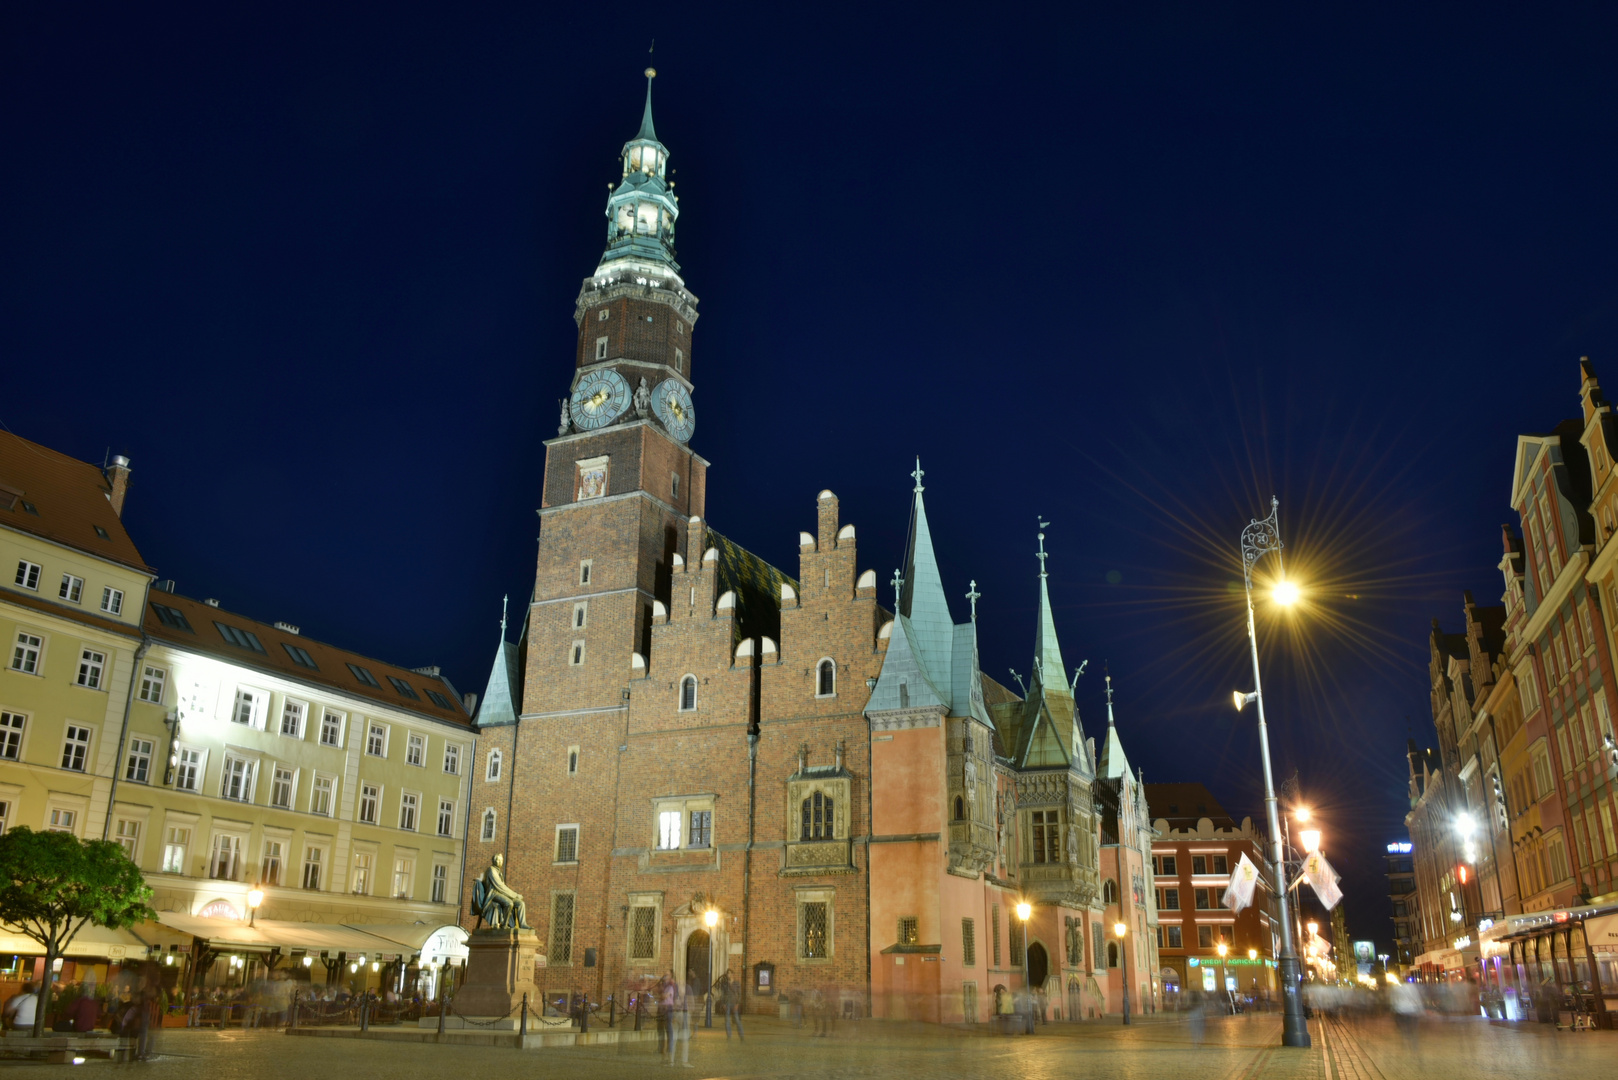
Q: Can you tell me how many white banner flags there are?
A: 2